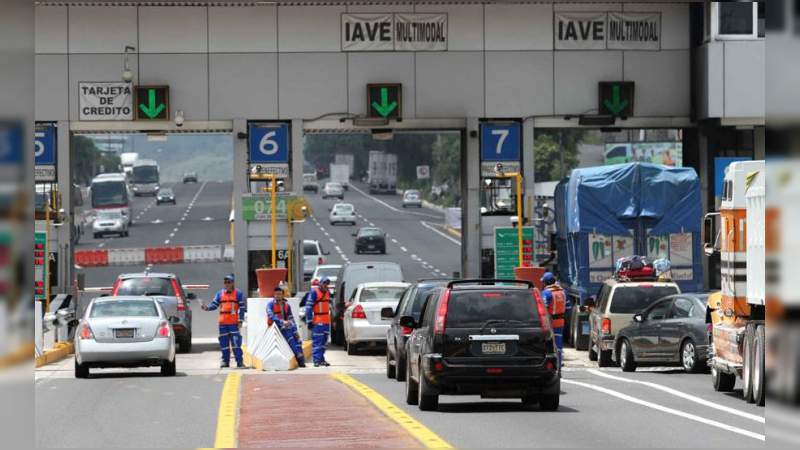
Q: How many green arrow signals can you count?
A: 3